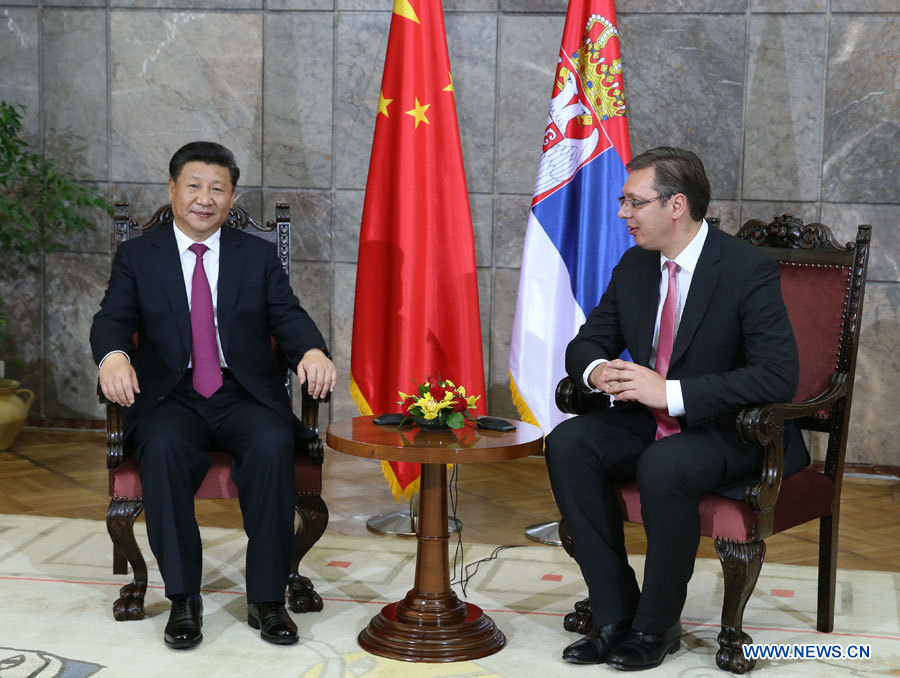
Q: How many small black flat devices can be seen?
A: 2